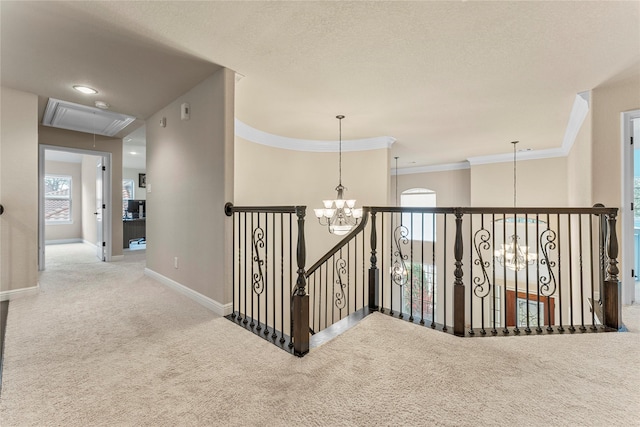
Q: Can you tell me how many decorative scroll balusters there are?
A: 5